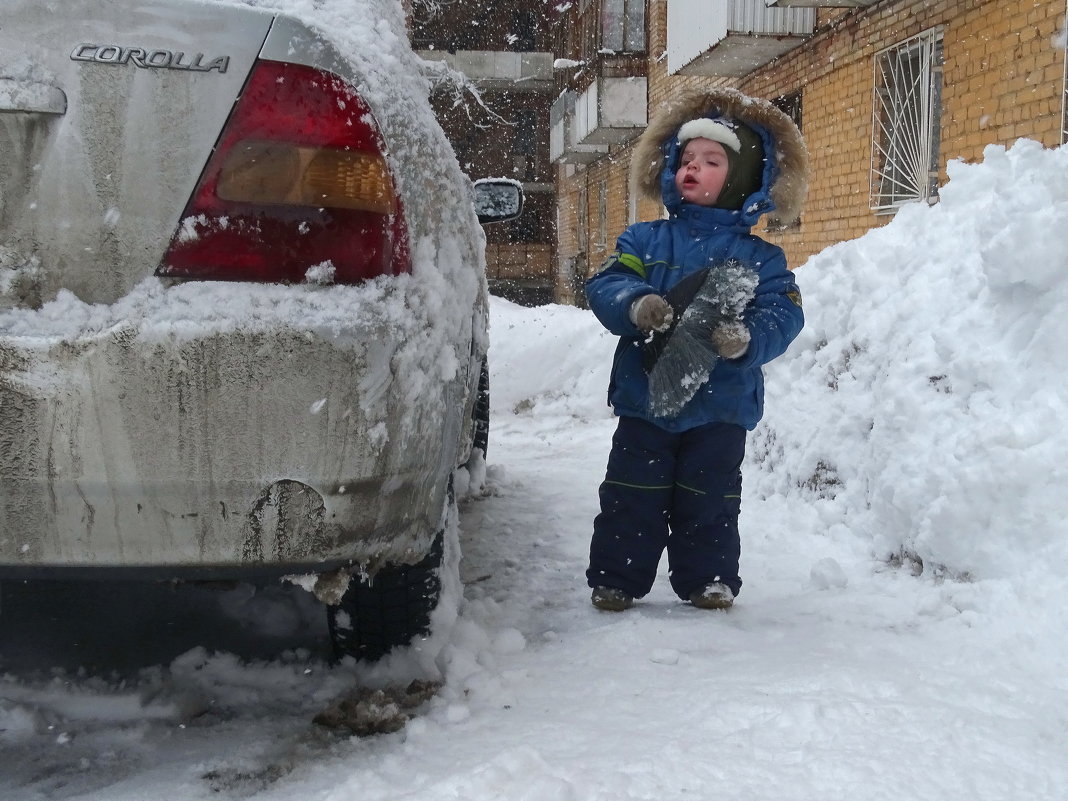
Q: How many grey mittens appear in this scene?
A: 2